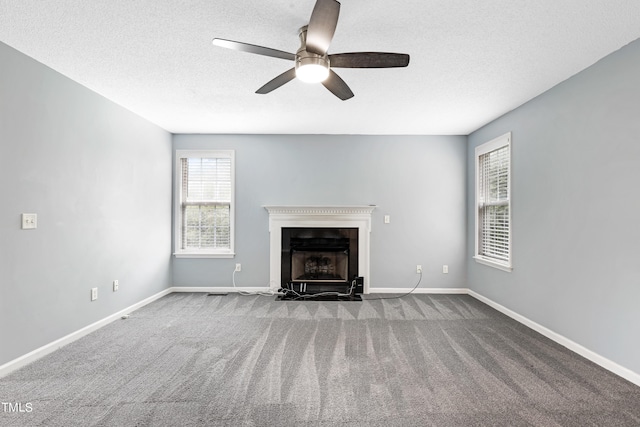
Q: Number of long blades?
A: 5